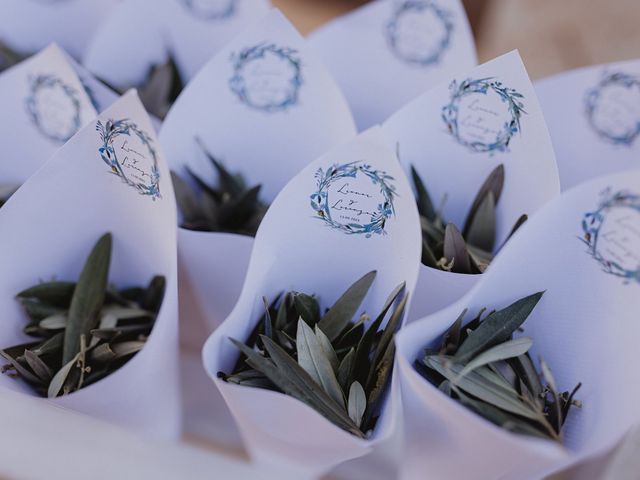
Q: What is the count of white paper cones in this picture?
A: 10